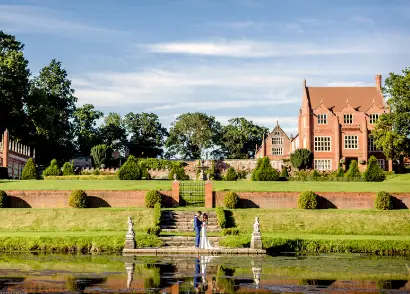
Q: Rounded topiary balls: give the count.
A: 6